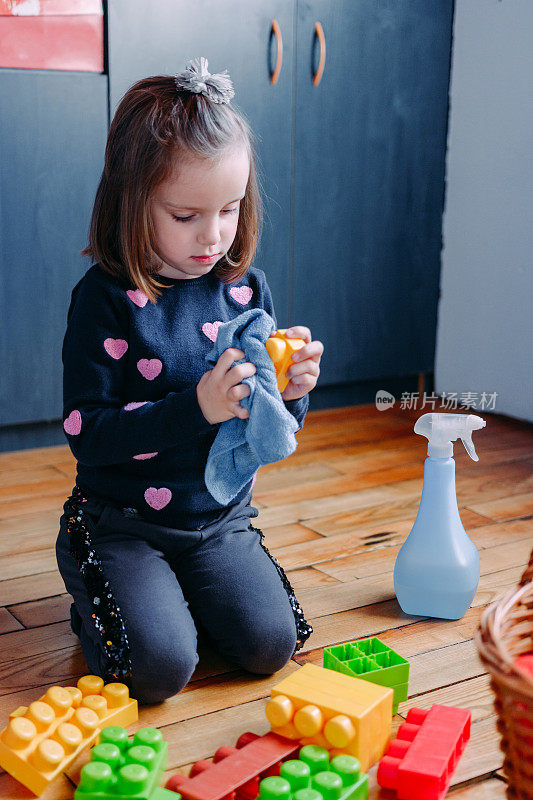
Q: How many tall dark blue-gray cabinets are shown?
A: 2